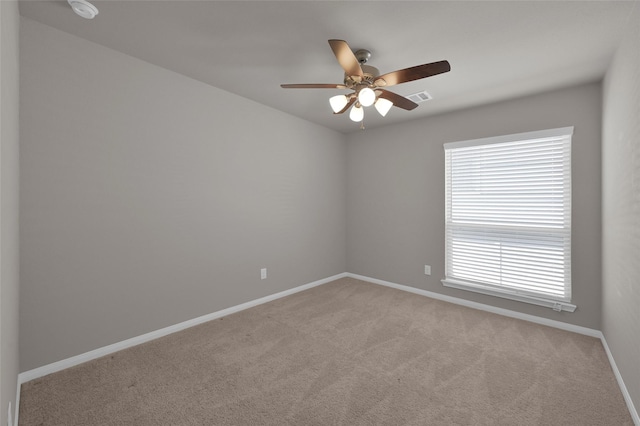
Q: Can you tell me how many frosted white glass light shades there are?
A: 4